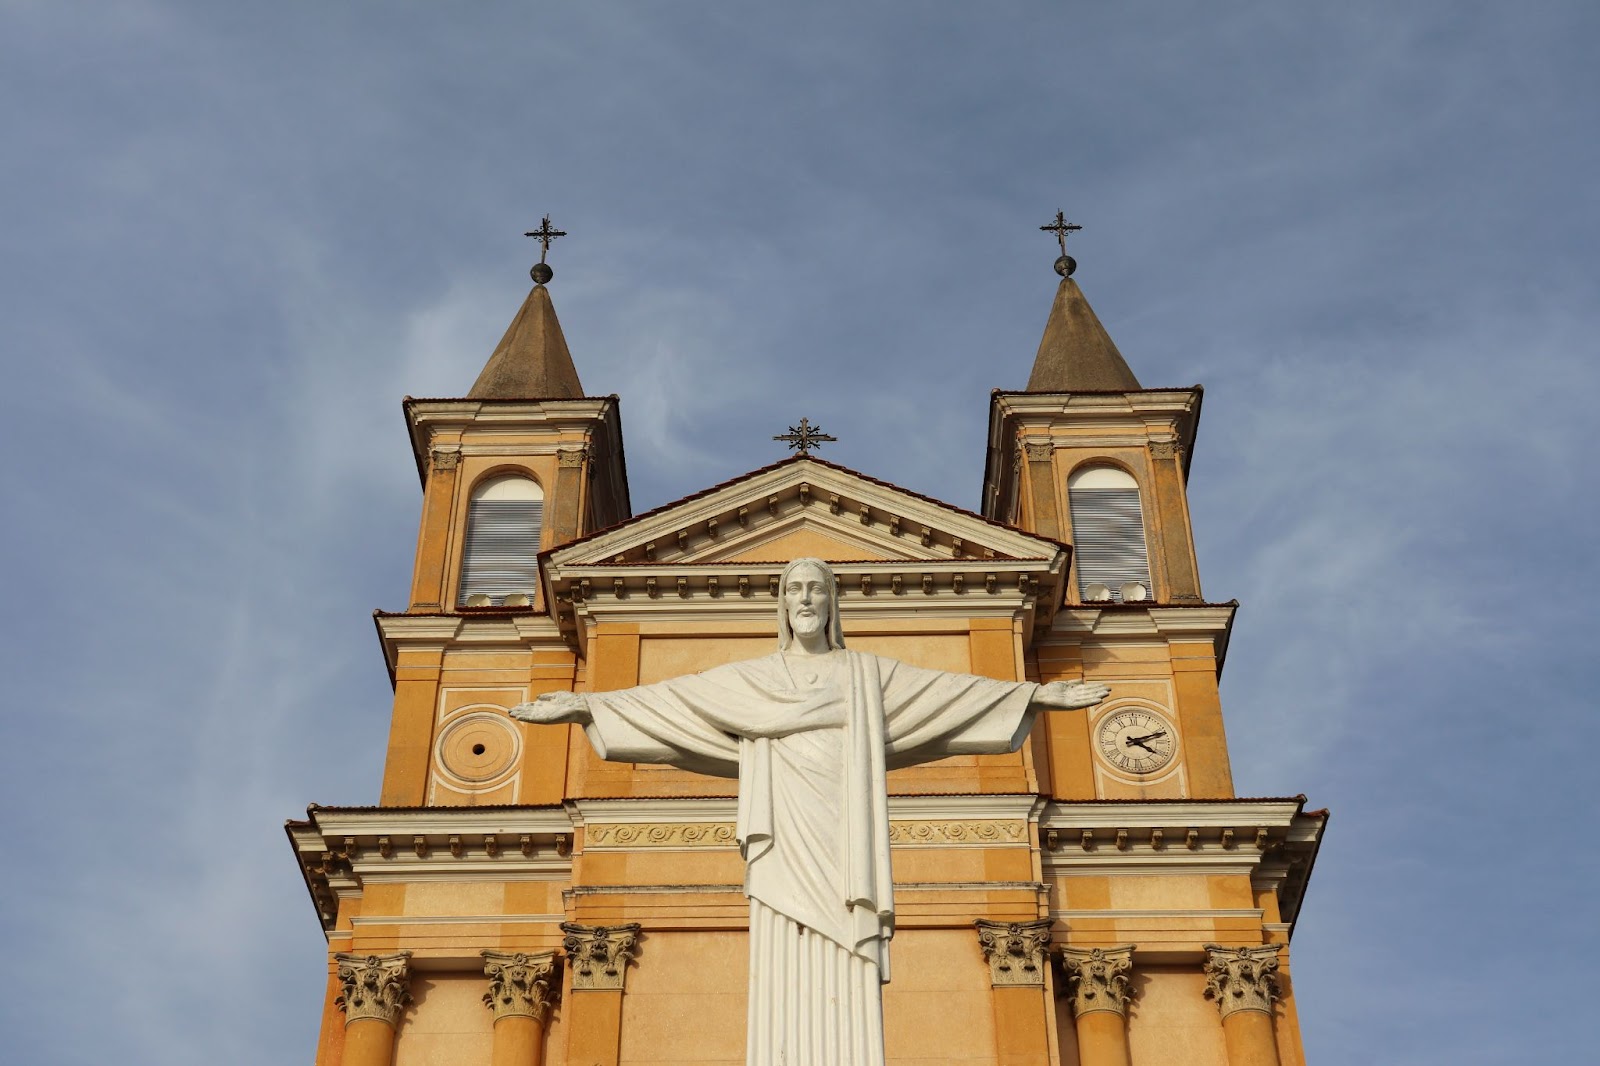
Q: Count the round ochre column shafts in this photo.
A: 4